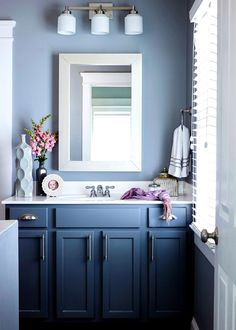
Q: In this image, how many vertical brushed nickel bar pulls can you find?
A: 4